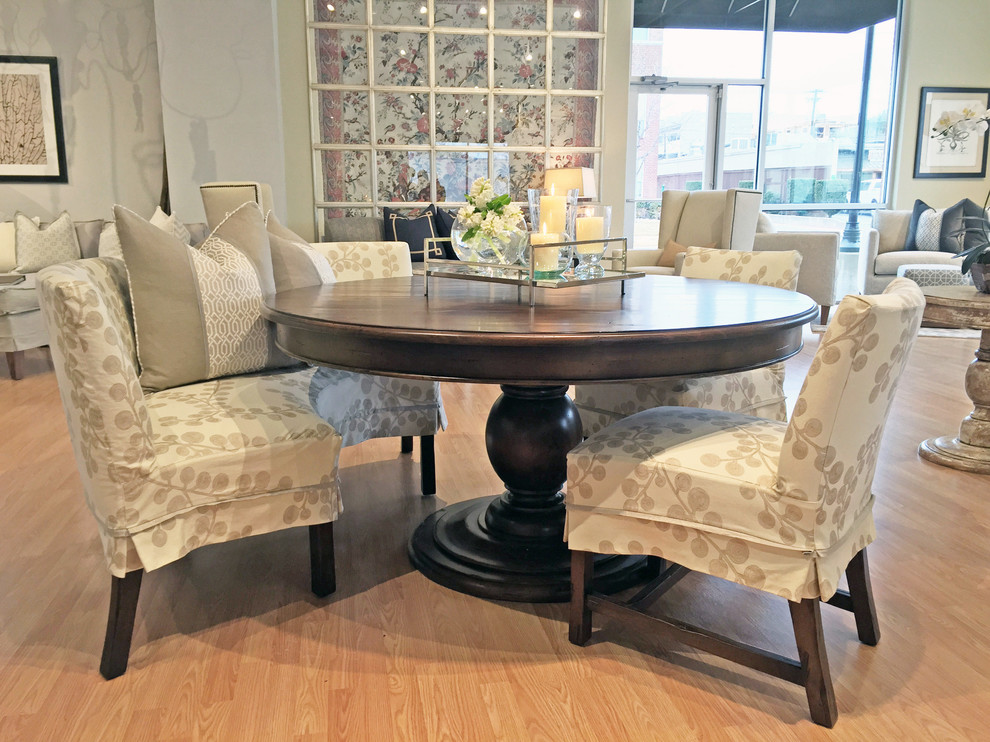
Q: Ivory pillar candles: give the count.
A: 3